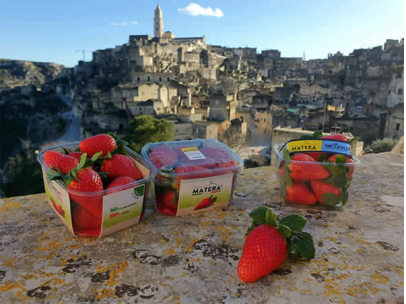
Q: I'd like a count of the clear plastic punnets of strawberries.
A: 3